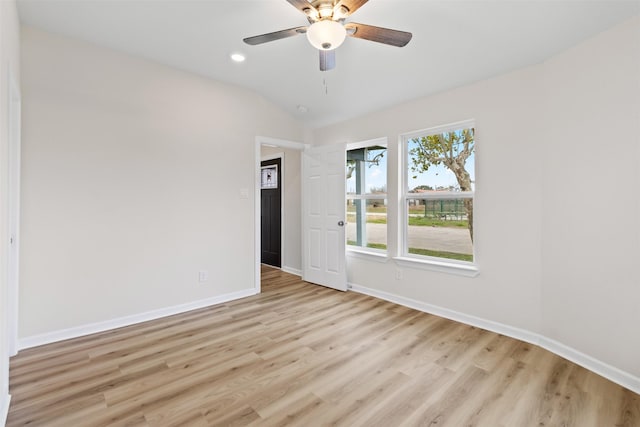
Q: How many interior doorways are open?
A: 1